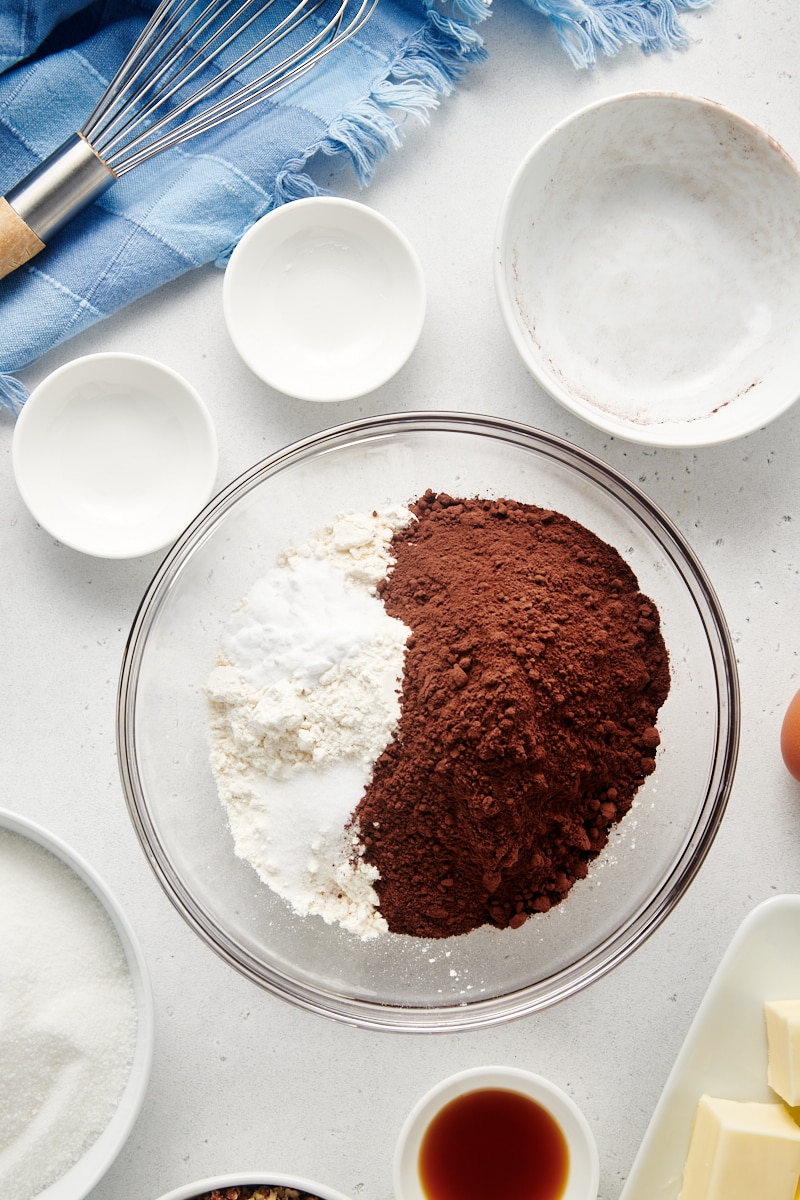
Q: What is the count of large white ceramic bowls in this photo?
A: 2